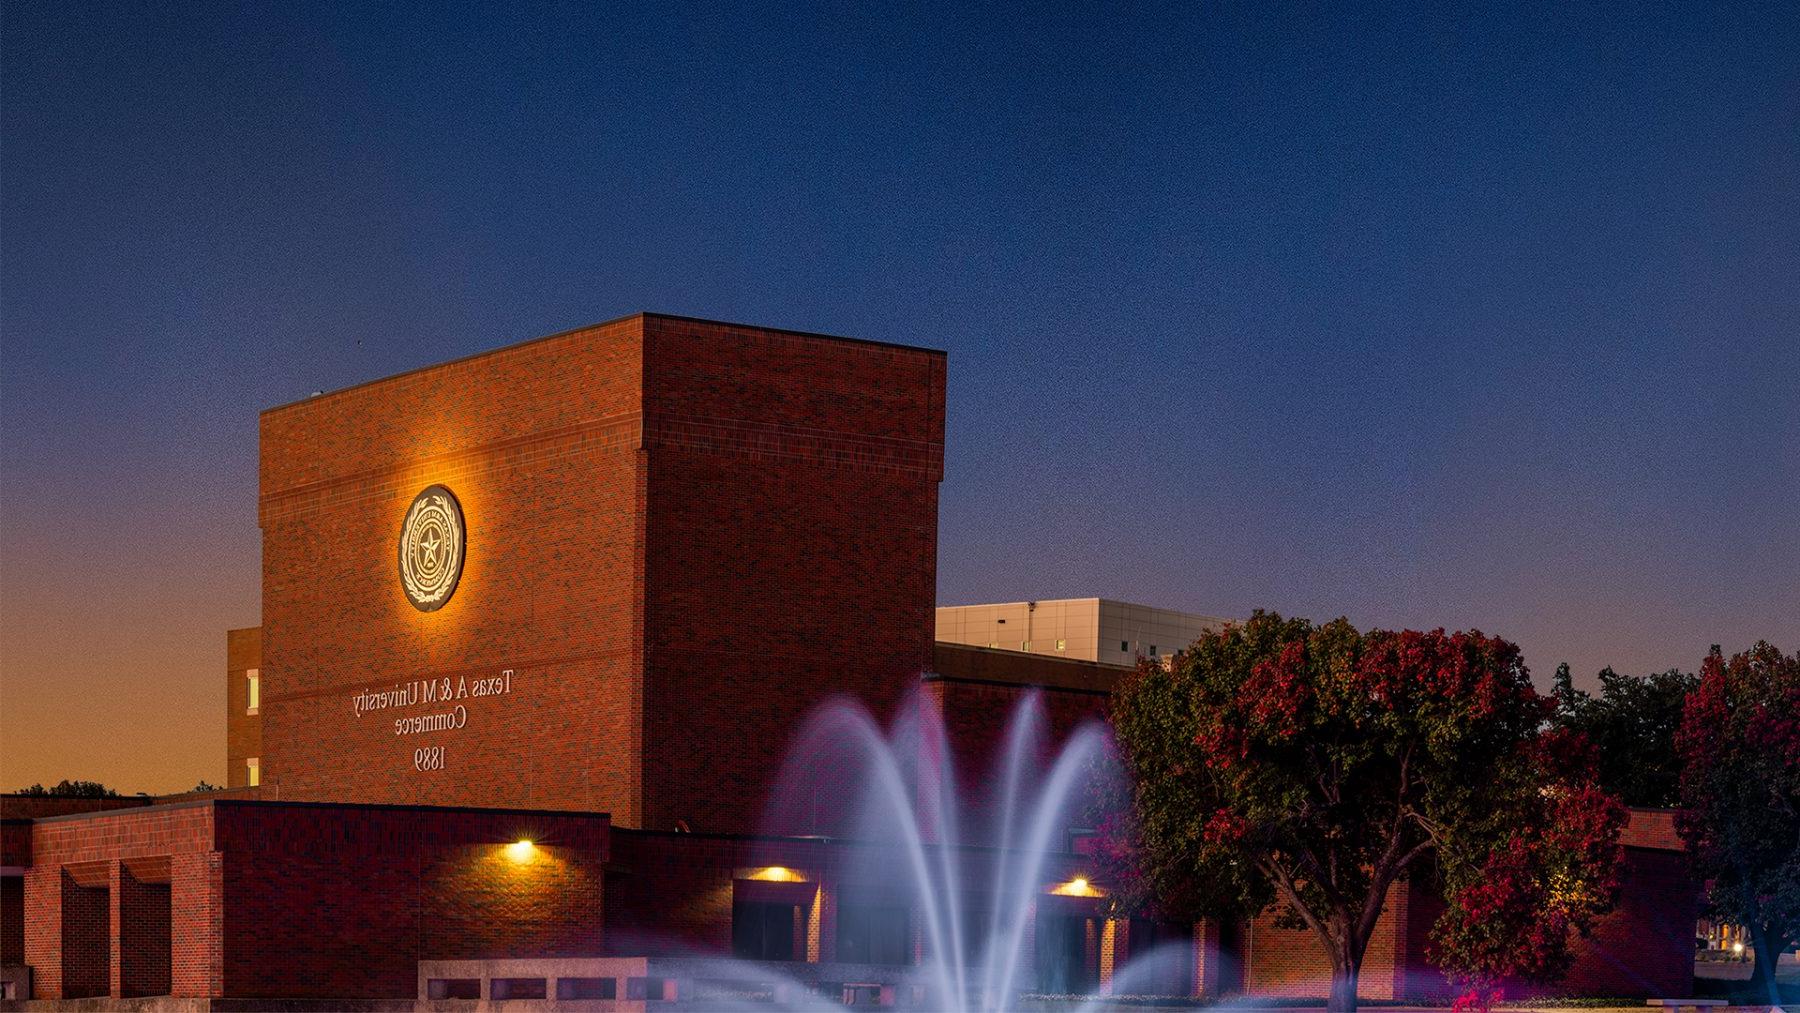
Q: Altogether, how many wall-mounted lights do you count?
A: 3